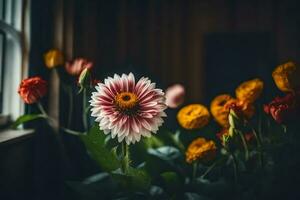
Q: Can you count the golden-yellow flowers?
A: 6